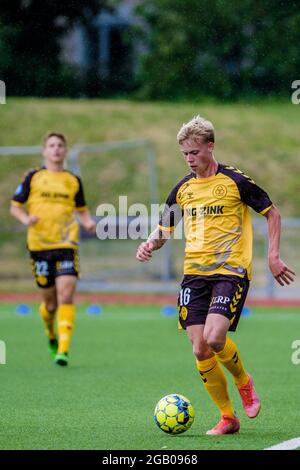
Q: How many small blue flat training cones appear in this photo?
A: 4